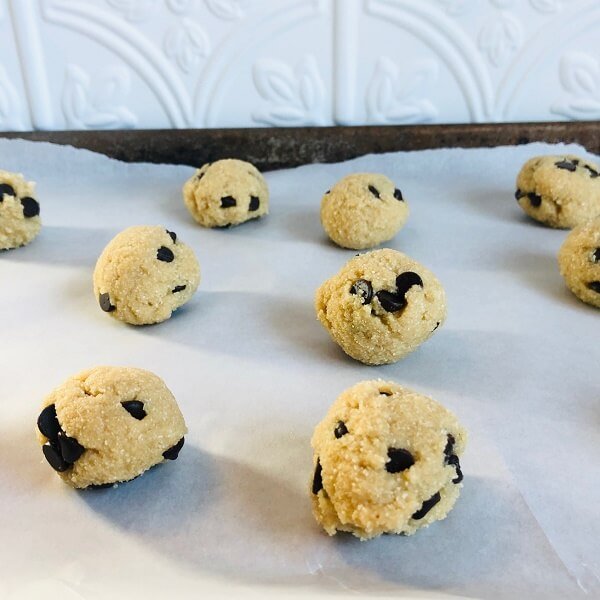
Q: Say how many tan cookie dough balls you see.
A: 9